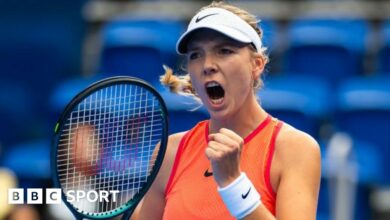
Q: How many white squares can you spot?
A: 3